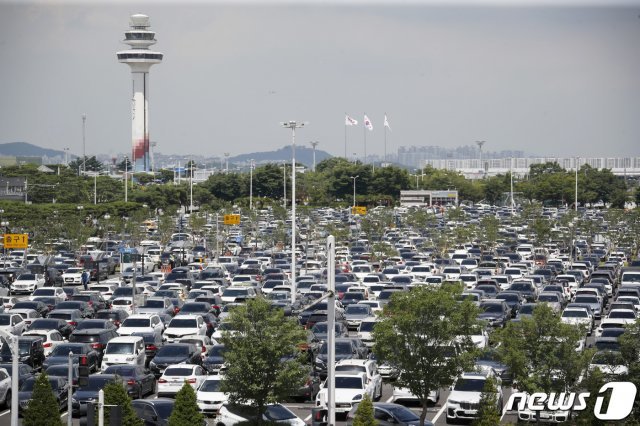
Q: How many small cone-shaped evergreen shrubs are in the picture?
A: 5